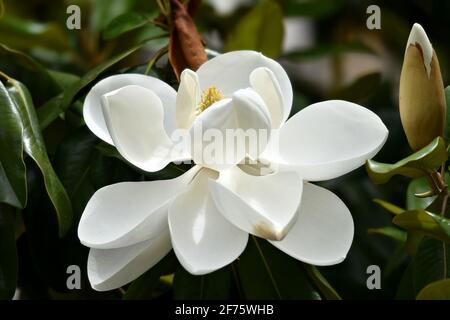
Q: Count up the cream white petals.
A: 12